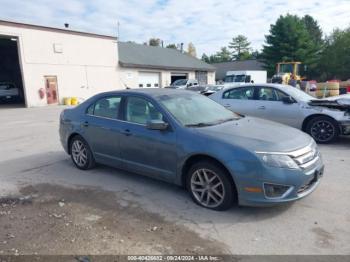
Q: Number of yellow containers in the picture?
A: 2